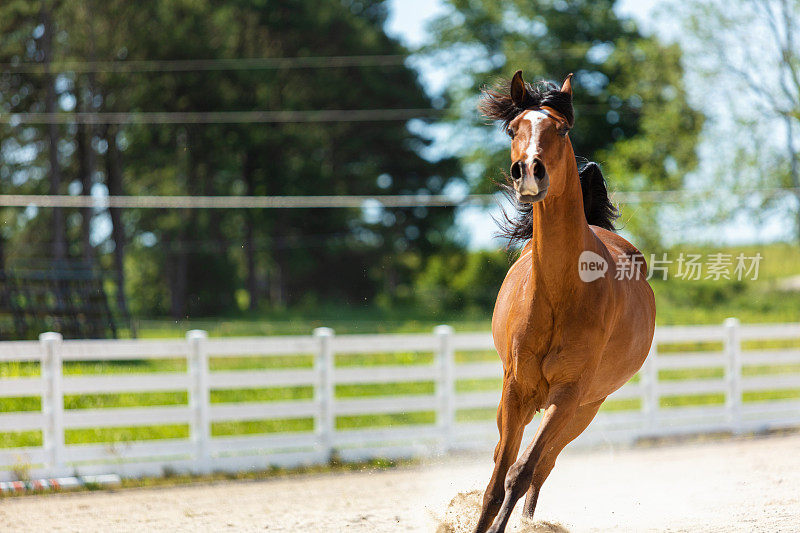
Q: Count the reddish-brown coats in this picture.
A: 1